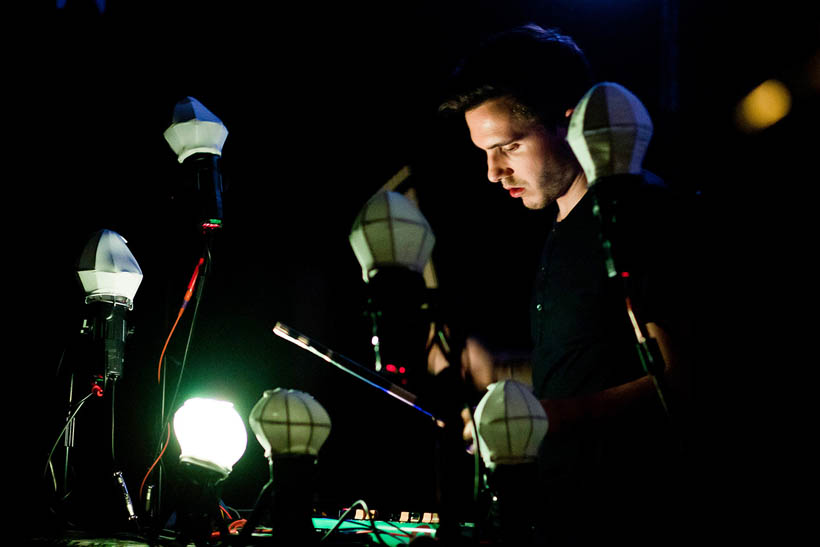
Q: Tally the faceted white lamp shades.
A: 7